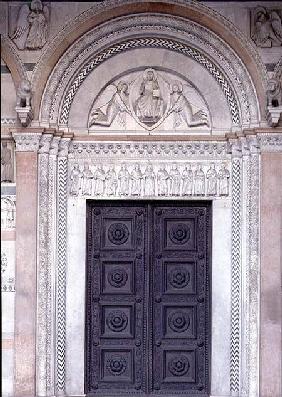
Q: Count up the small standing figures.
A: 13